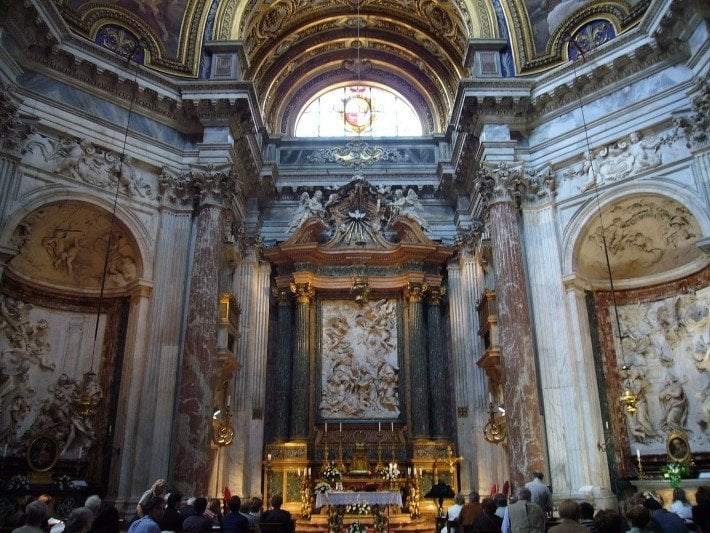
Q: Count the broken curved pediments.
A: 1